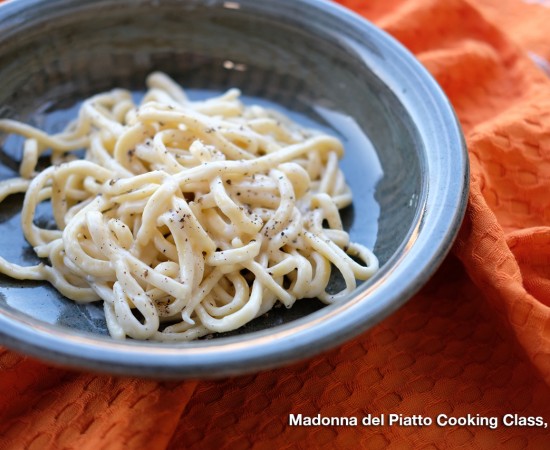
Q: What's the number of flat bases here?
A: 1